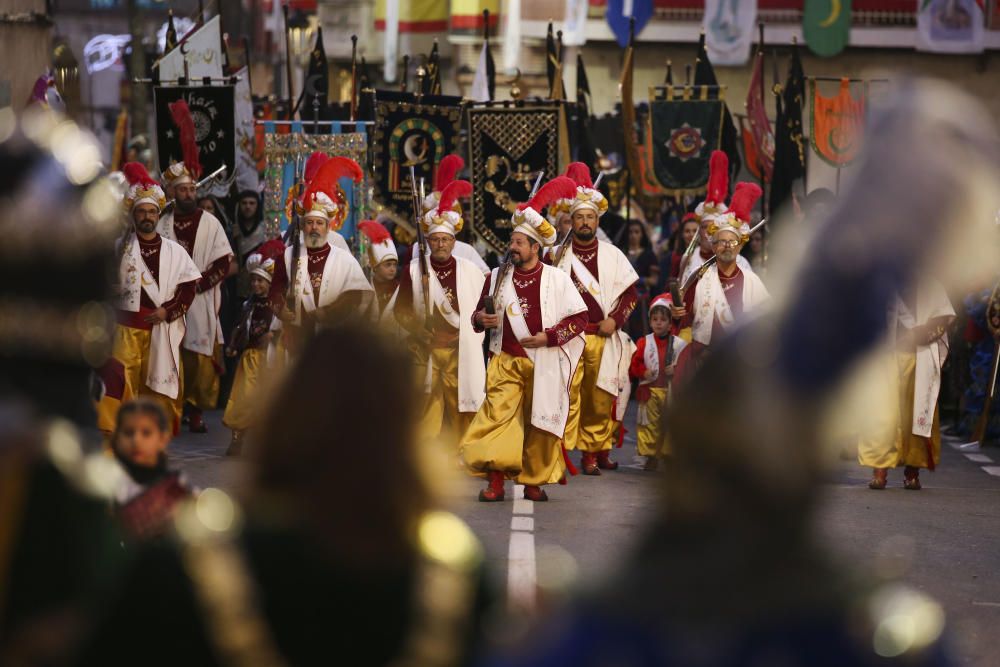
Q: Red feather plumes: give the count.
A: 12